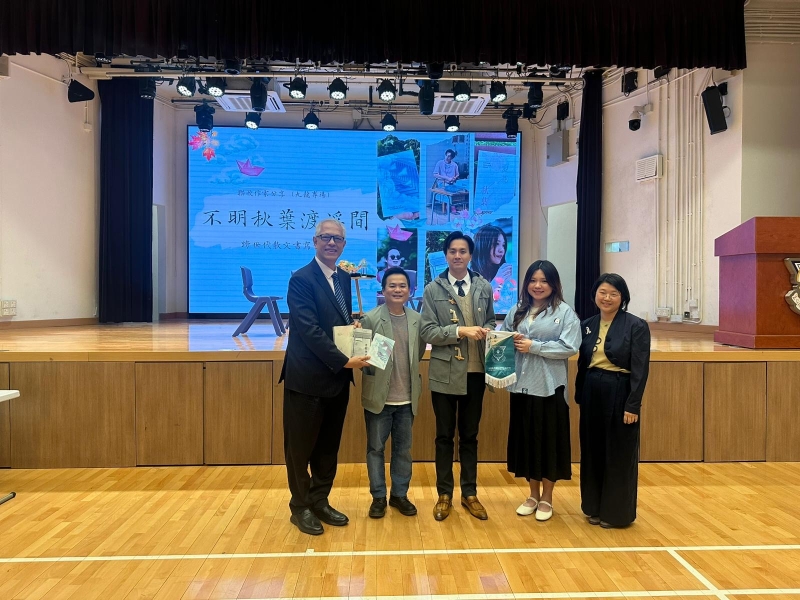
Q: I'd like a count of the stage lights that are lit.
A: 11